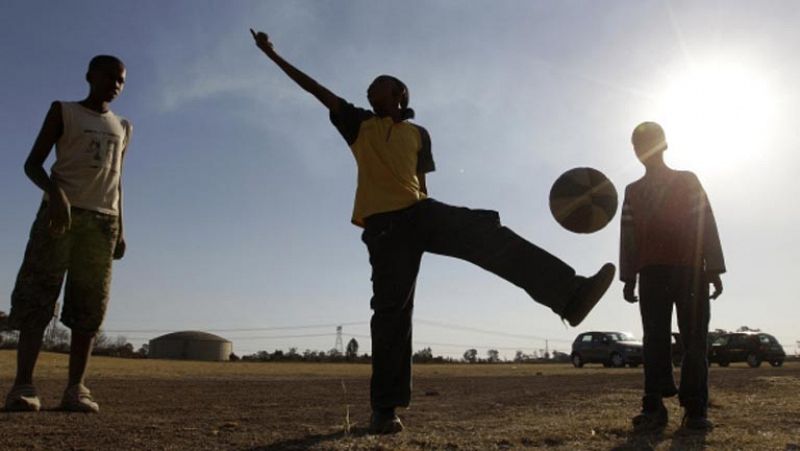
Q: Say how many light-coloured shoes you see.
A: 2